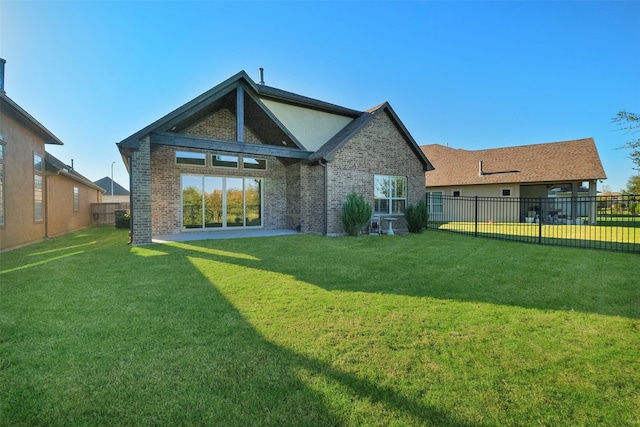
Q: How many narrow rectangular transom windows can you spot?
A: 3